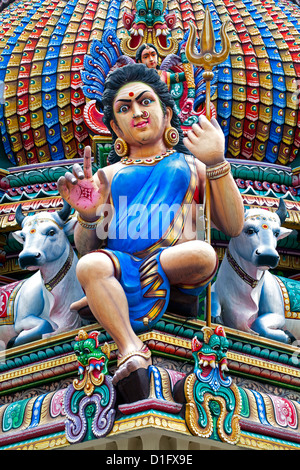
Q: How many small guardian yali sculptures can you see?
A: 2